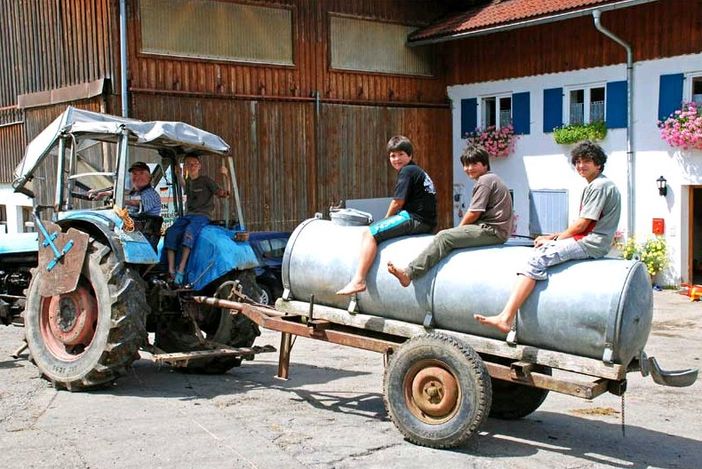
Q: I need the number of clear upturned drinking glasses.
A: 0